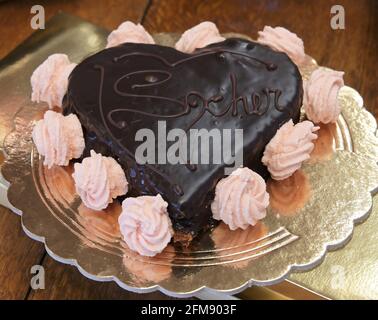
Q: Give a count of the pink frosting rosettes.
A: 10